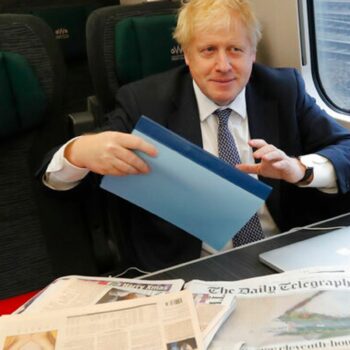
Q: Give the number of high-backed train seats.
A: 3